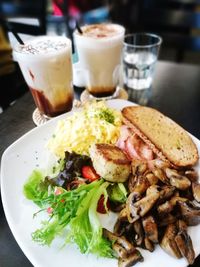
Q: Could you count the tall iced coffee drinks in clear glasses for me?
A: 2